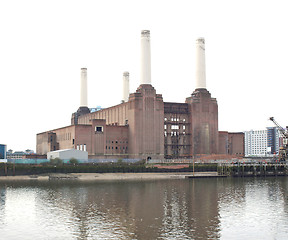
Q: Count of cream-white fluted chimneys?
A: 4